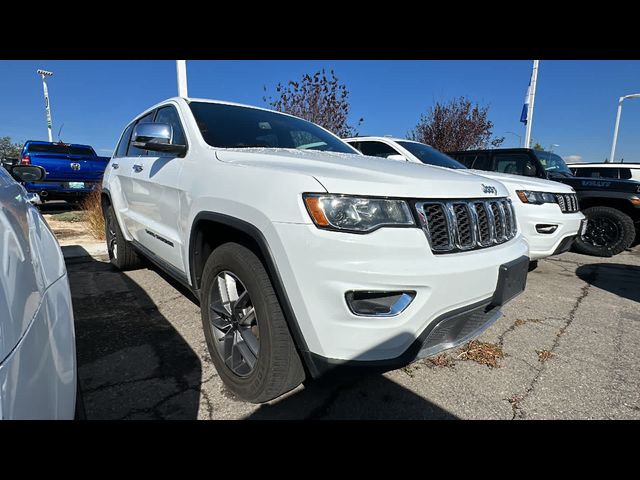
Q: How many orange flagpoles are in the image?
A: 0